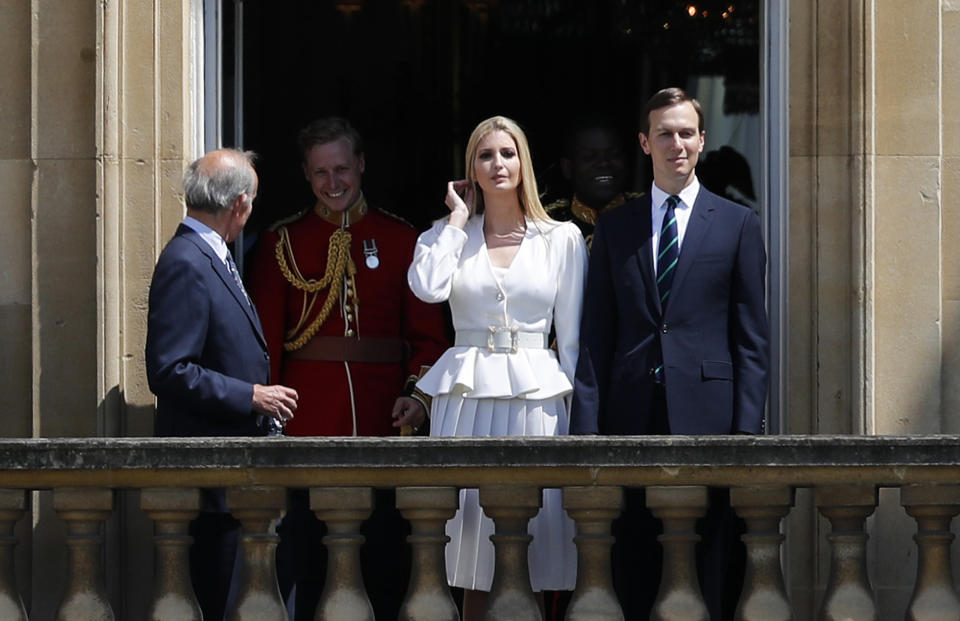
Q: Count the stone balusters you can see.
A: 12